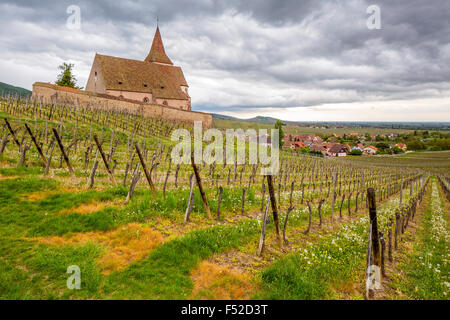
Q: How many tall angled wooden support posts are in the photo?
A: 8